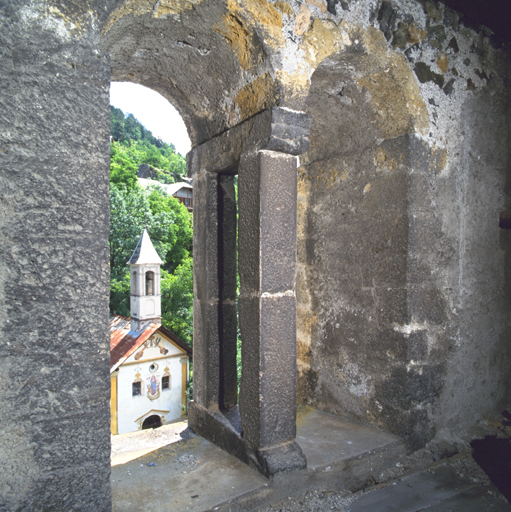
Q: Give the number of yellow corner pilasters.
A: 2